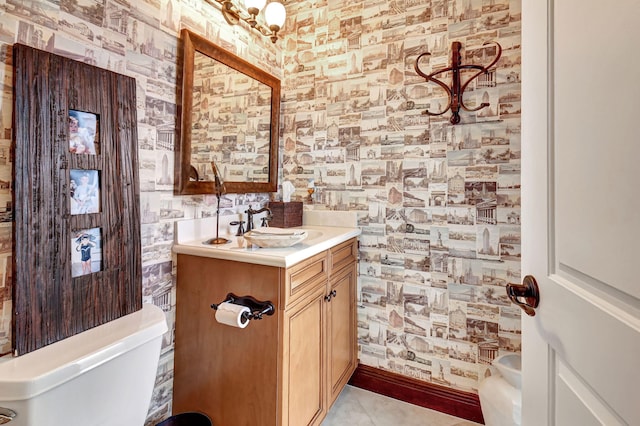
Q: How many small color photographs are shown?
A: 3